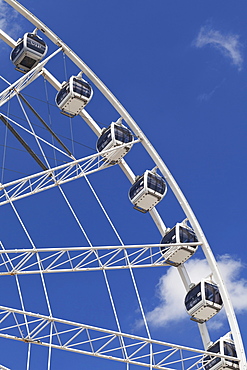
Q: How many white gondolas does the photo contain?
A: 7